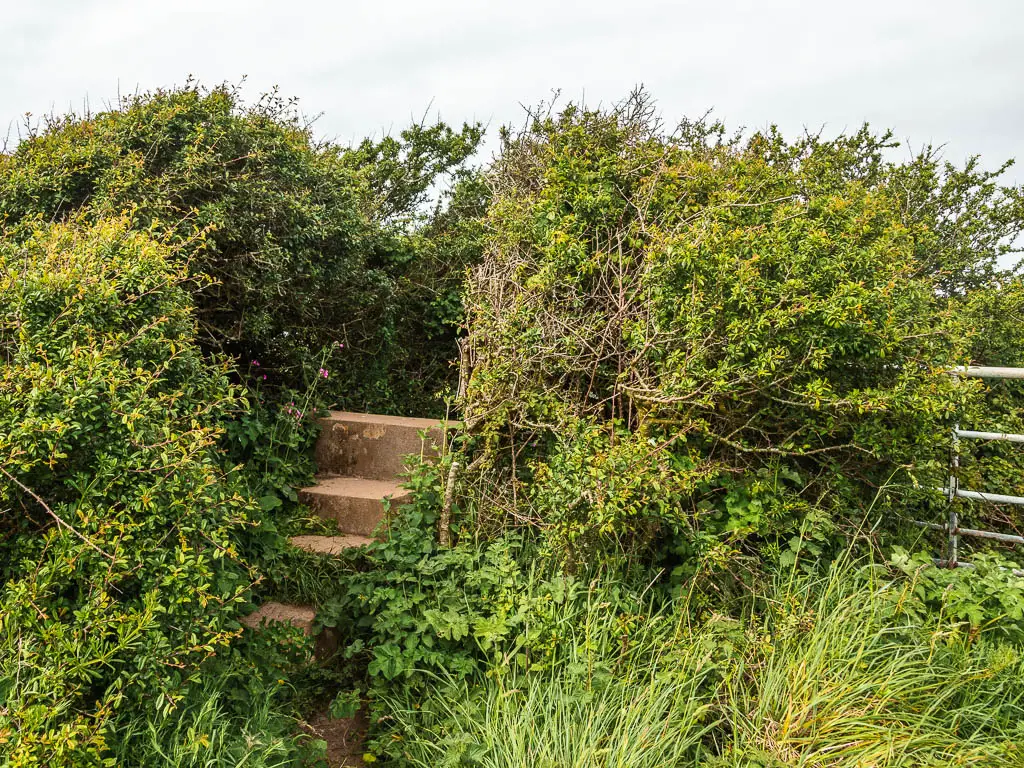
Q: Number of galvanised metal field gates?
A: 1